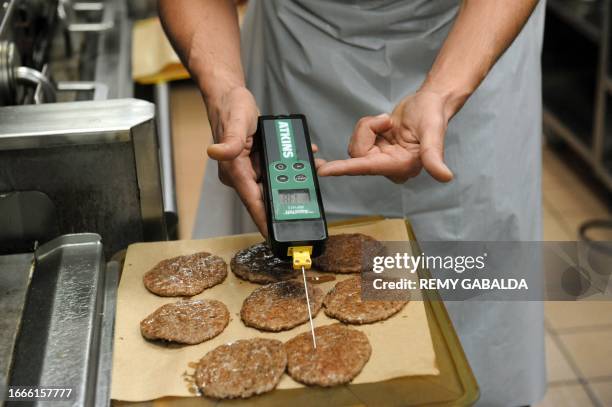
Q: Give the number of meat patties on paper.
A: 8